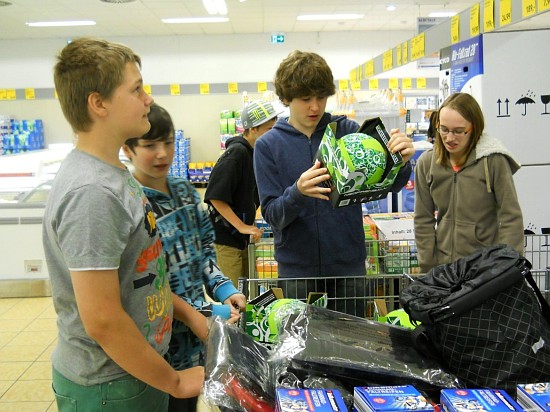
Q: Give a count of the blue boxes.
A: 4